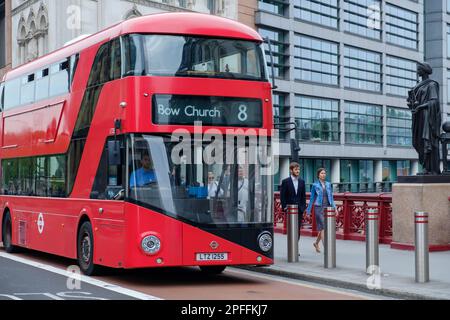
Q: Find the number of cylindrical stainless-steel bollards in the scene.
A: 4